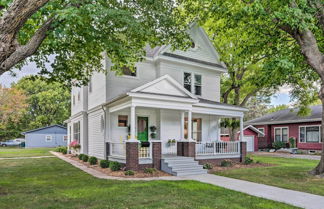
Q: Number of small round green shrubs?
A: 5